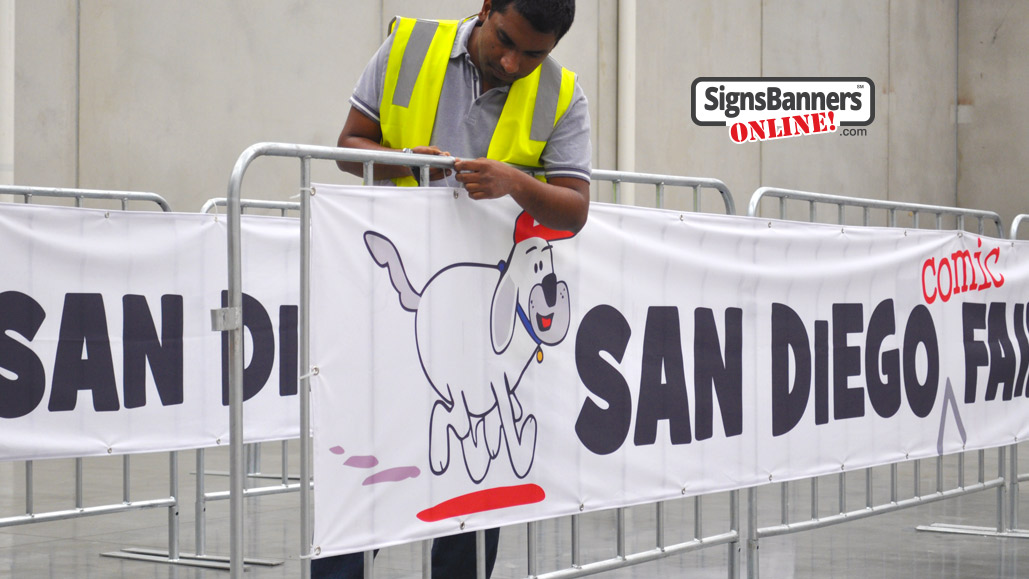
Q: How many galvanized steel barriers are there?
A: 5